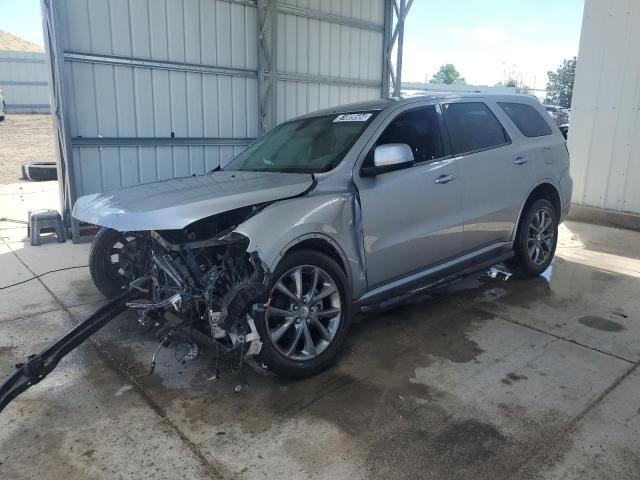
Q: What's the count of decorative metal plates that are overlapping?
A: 0